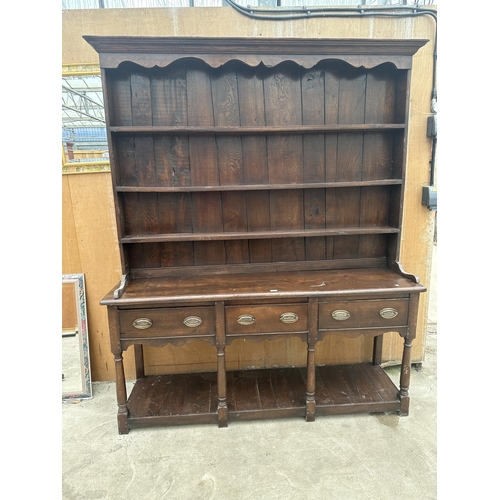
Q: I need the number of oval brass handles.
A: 6